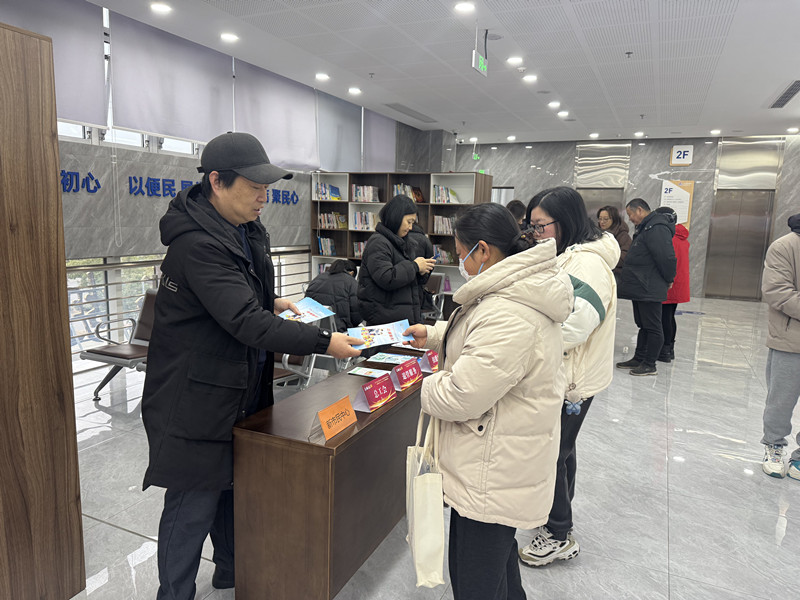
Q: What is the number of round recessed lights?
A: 15